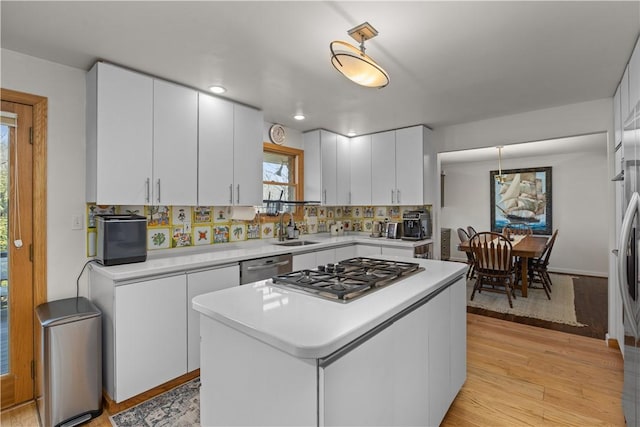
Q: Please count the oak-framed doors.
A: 1